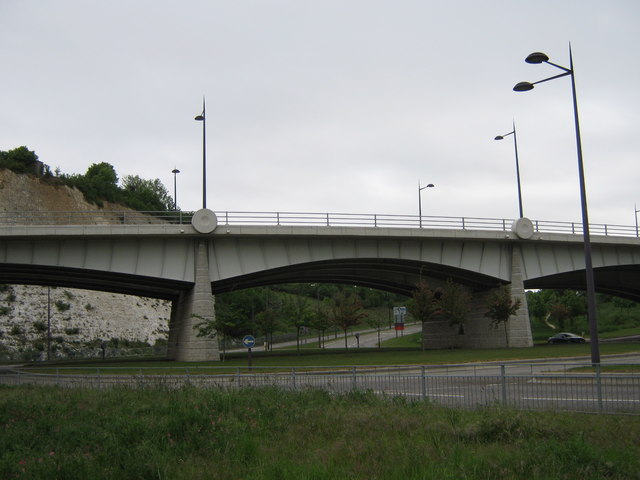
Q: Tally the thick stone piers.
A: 2